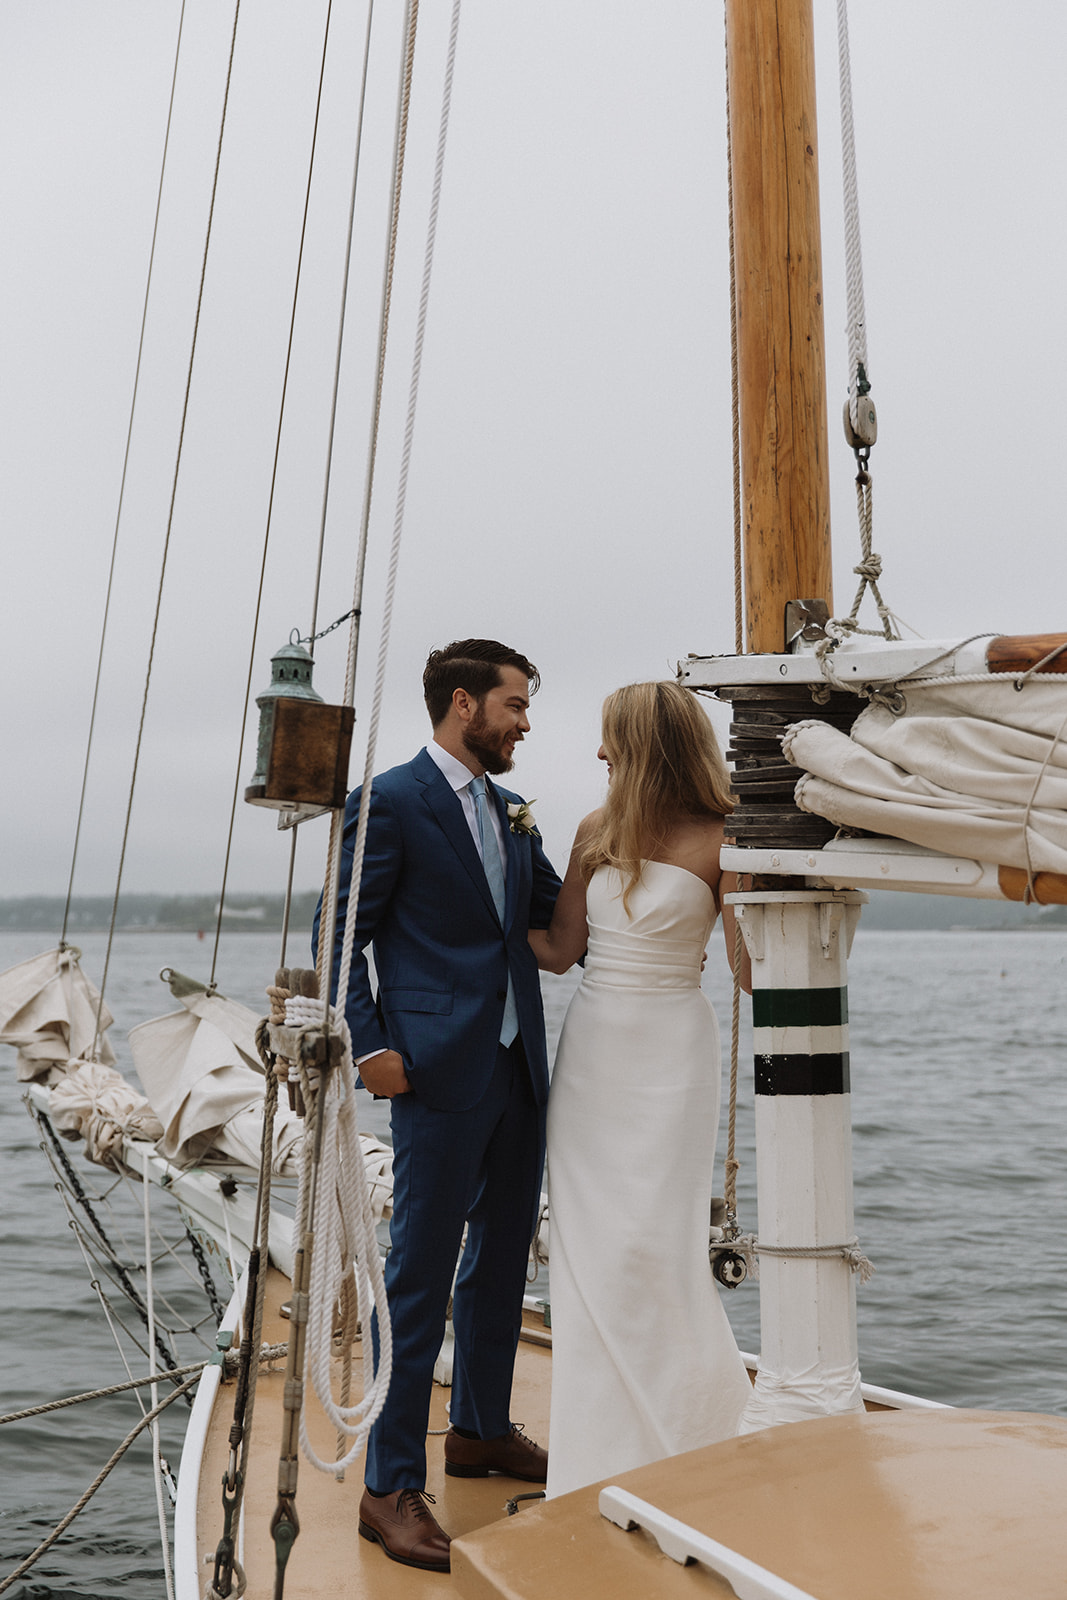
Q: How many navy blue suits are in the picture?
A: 1